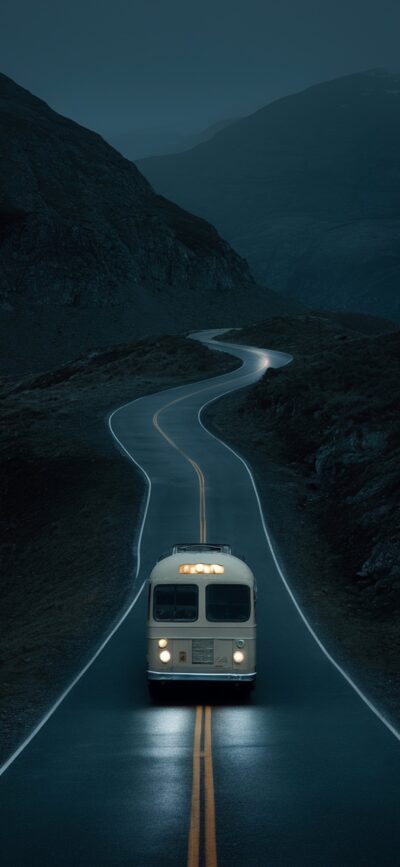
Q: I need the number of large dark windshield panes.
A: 2